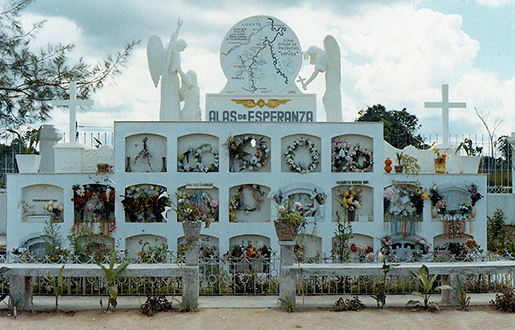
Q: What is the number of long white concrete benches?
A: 2